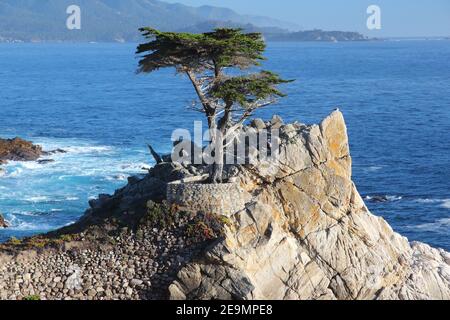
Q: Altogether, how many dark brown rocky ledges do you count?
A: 2